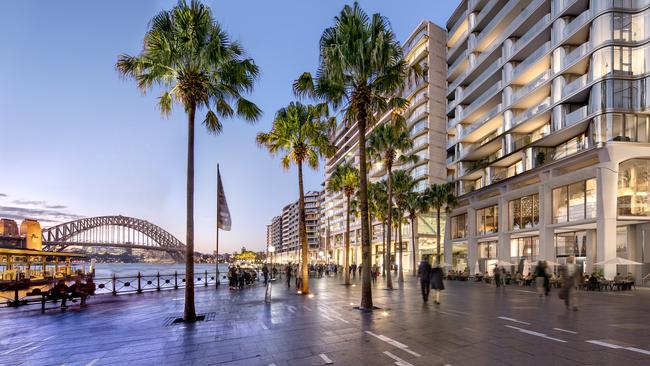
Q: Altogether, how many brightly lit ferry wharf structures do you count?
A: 1